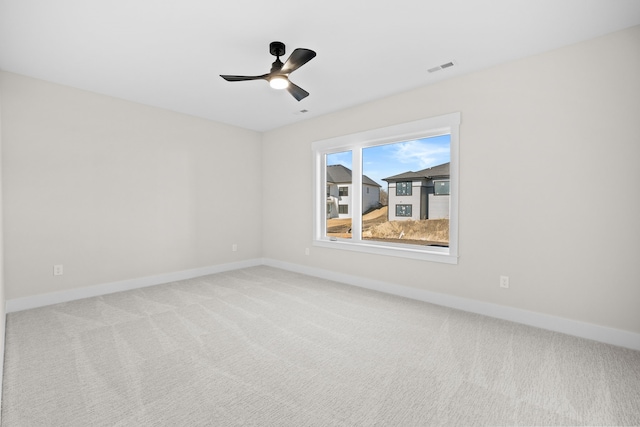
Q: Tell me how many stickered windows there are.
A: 3